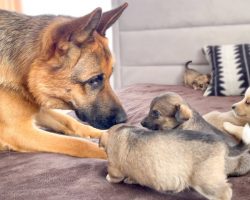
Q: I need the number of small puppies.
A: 4